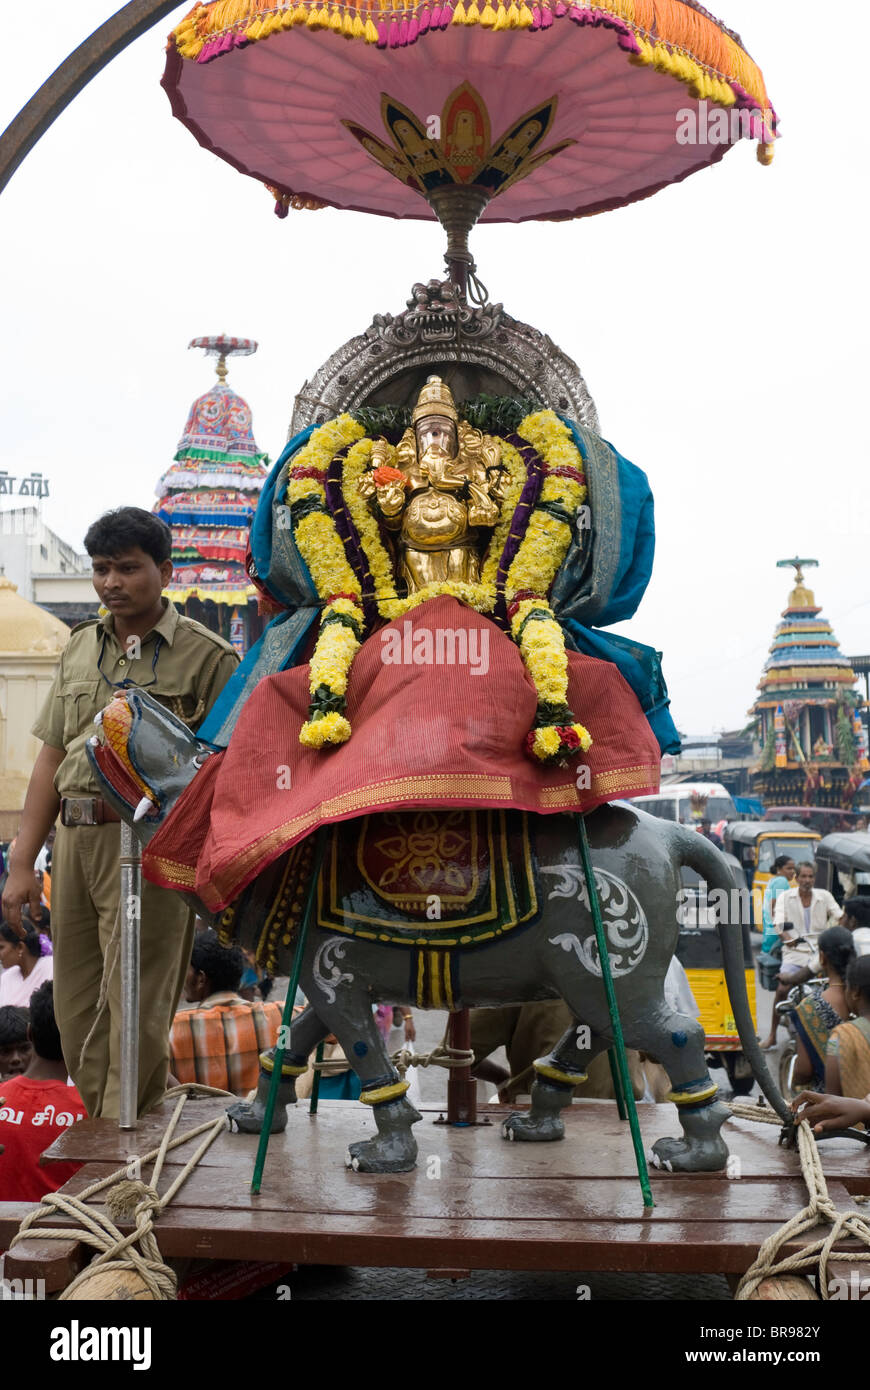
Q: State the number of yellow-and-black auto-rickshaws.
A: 3